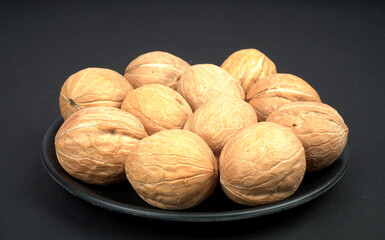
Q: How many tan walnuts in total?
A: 11